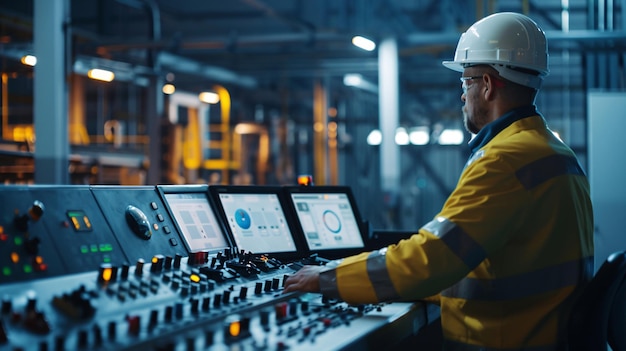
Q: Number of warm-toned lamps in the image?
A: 4